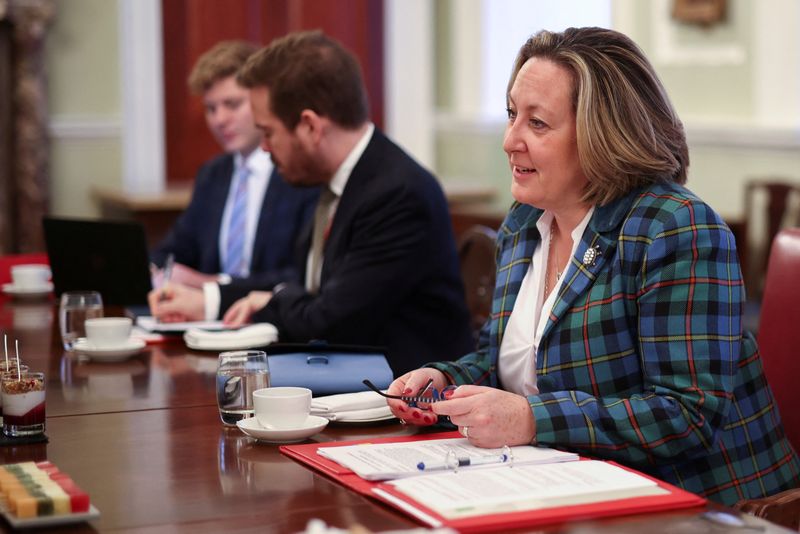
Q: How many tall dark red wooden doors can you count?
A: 1